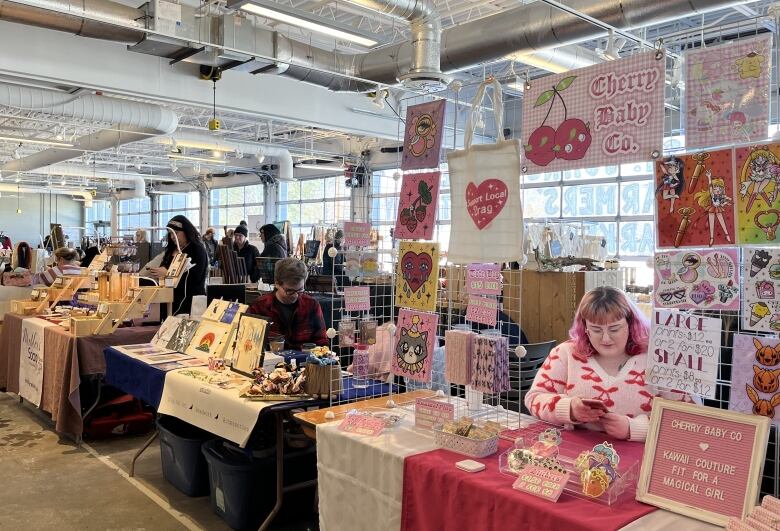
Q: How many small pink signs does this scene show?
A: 7